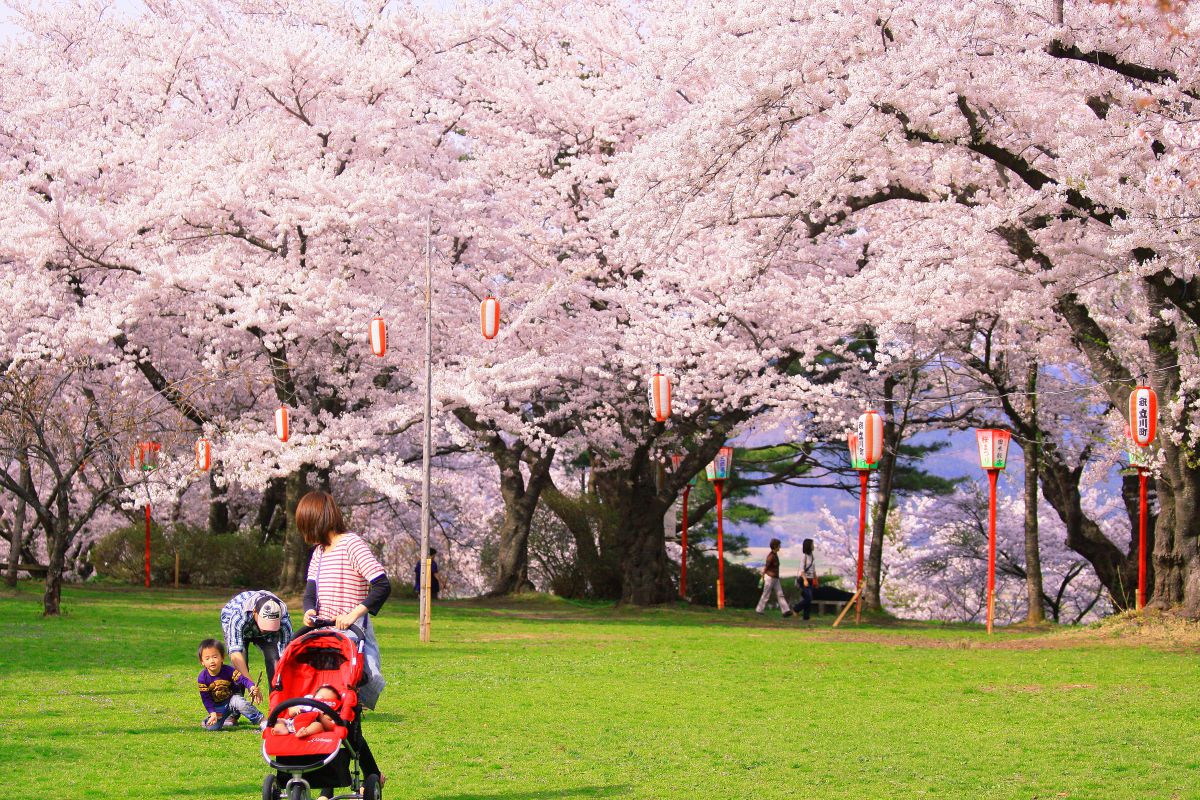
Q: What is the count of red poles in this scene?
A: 6